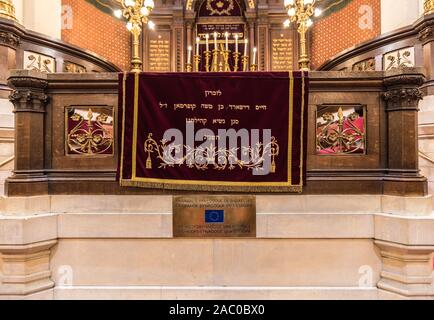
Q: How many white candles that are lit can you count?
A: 8